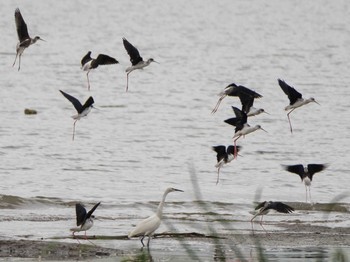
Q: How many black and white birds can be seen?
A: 12